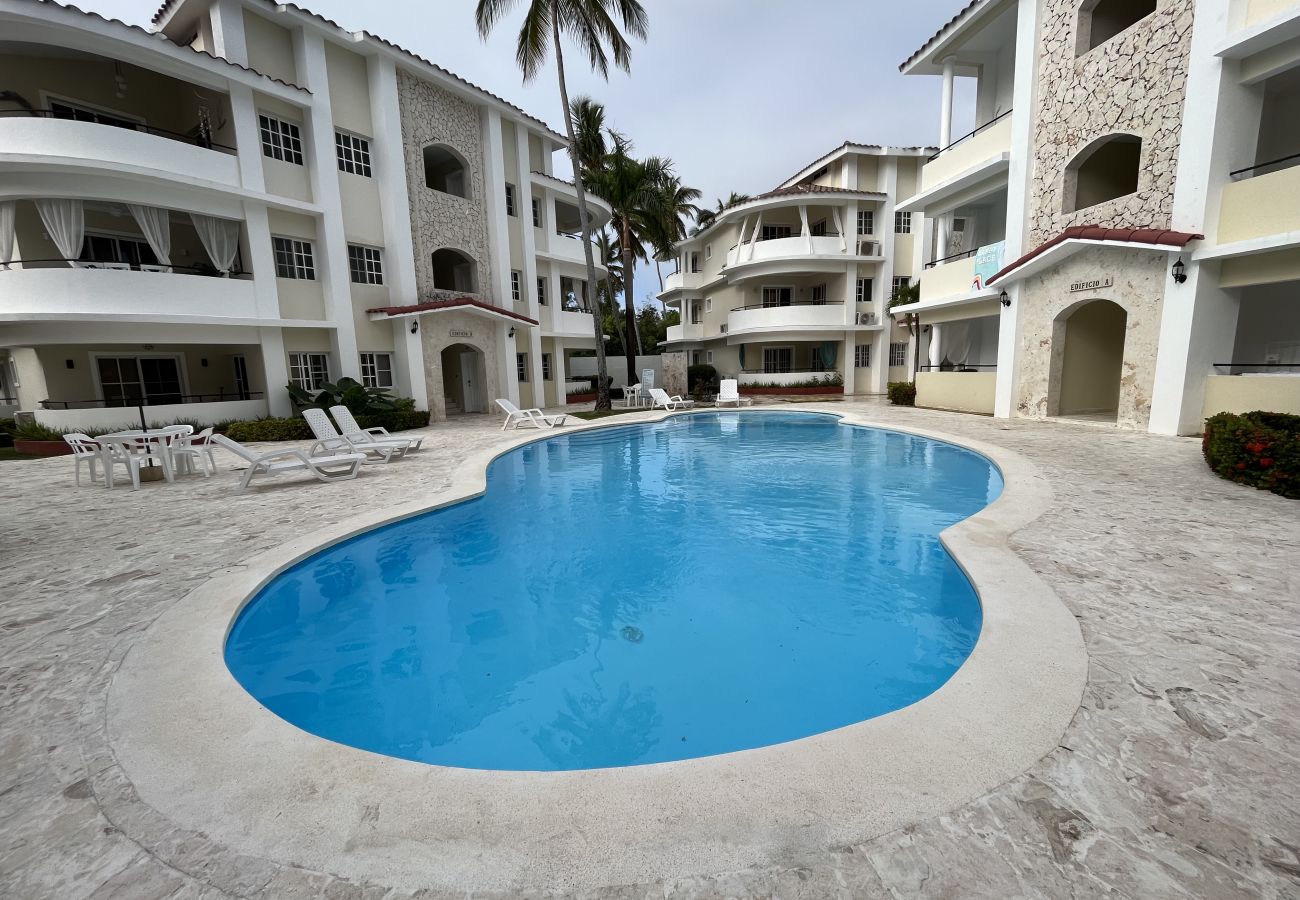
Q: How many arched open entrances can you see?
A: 2